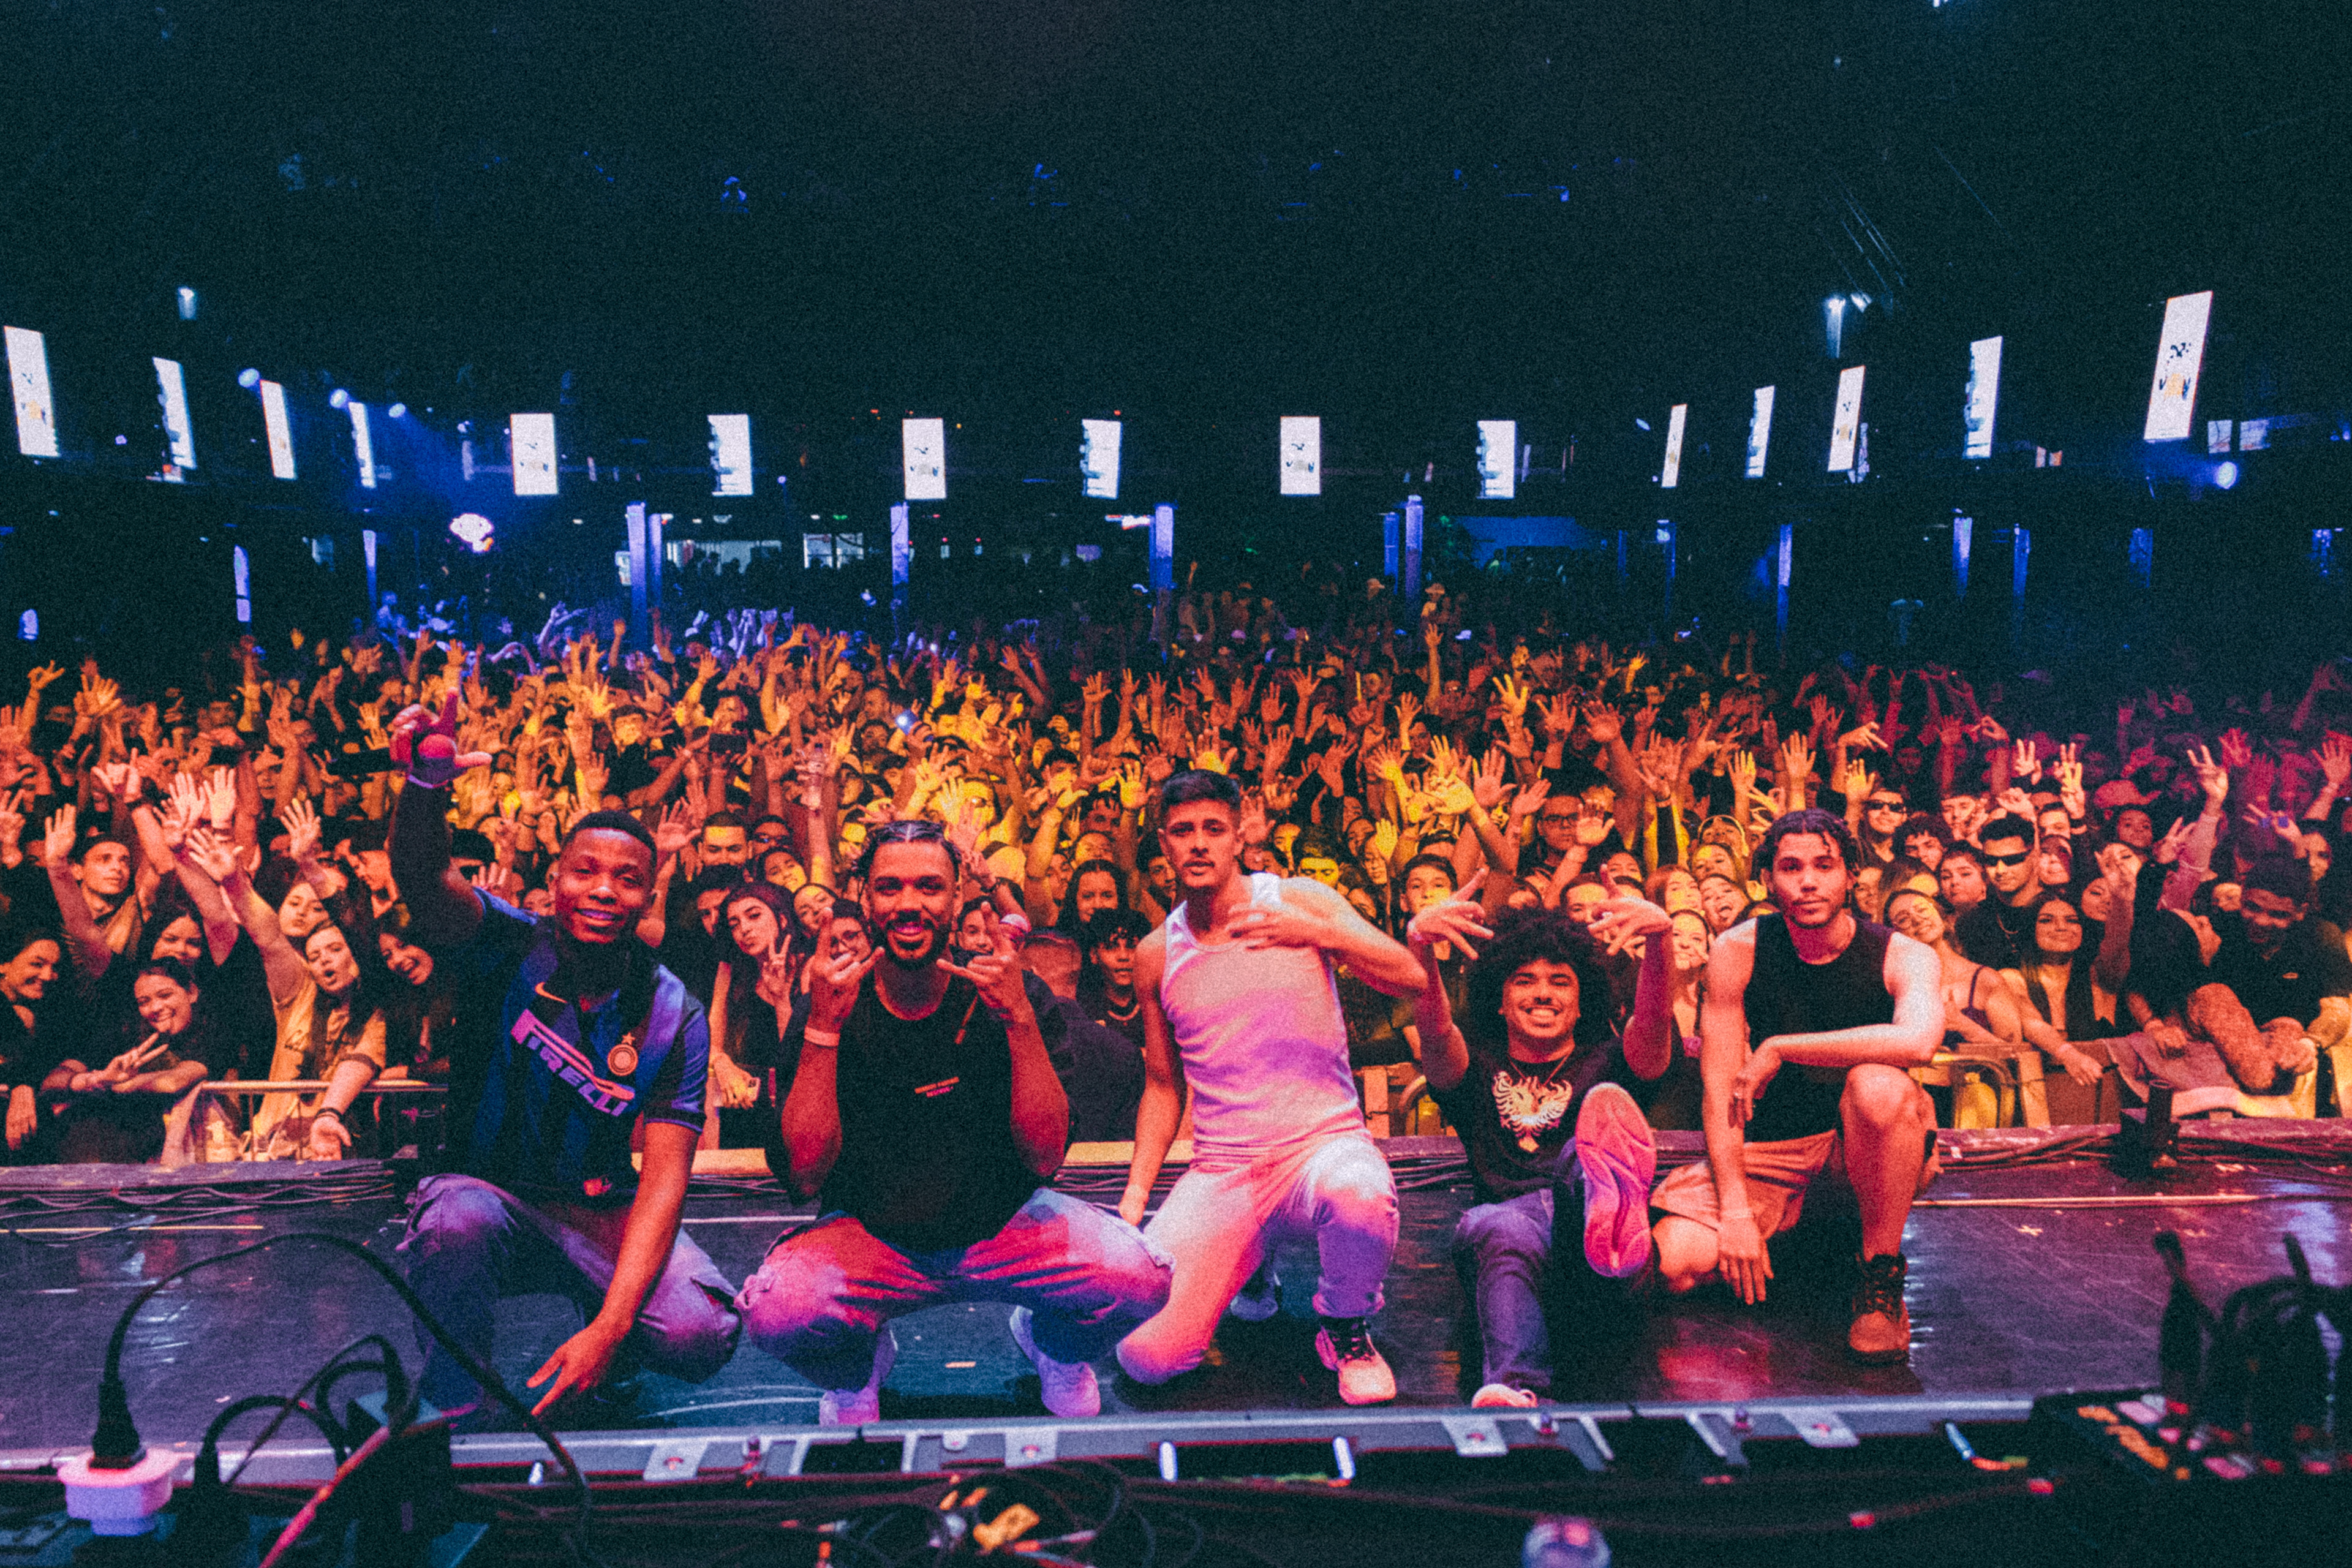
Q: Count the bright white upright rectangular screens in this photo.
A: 15